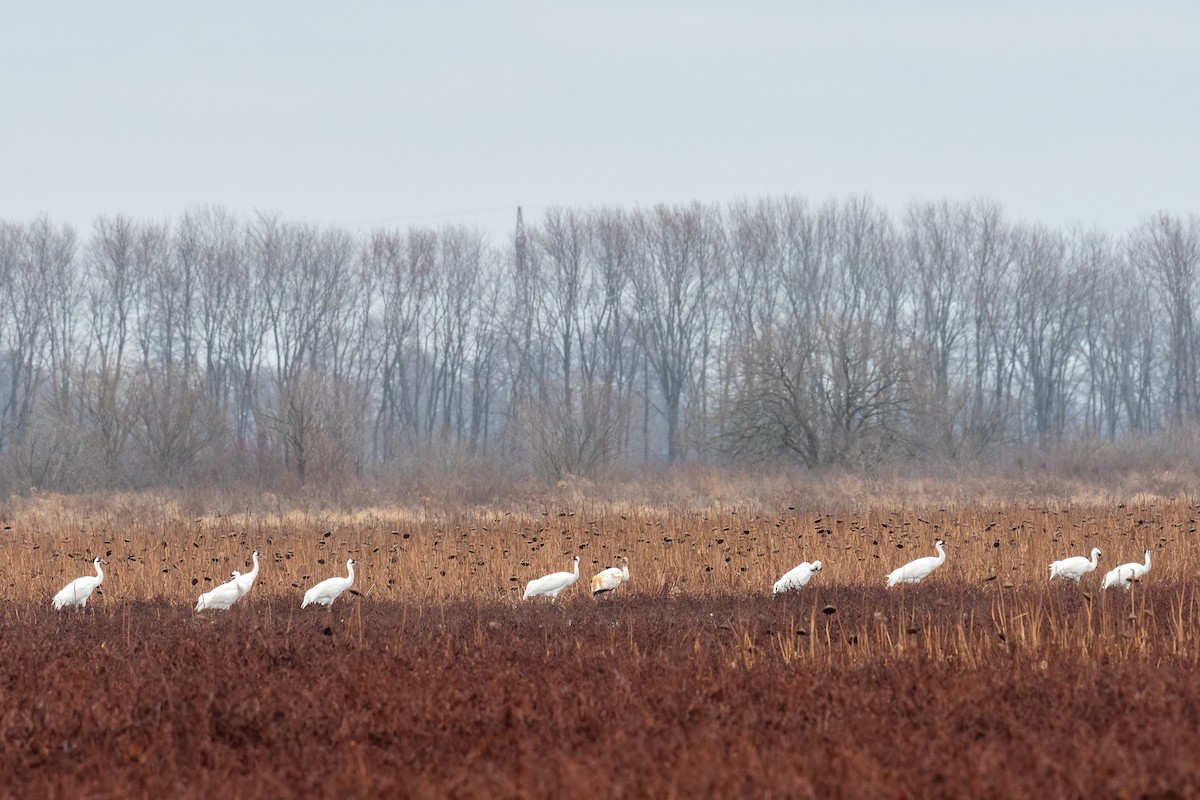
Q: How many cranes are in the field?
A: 10